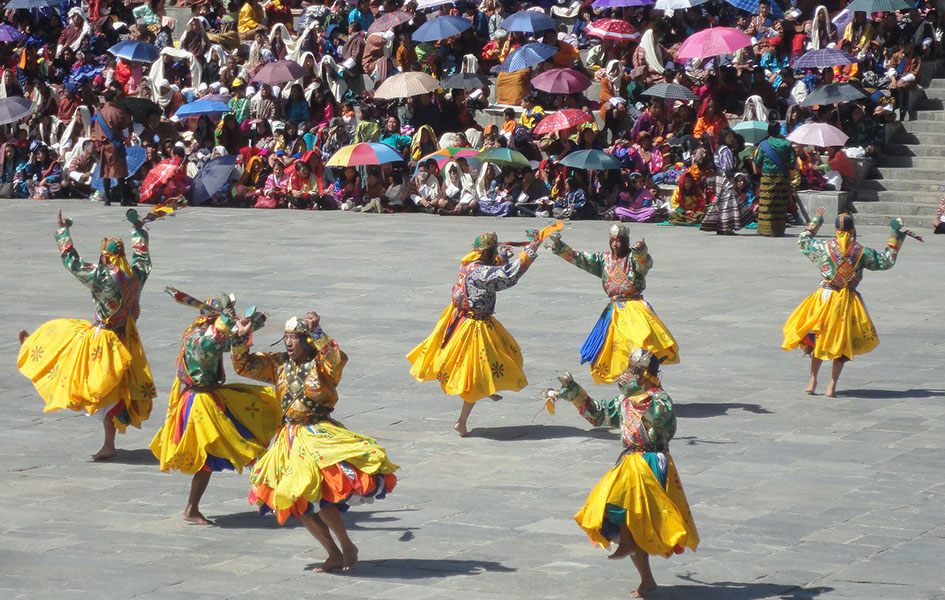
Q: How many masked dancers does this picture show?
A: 7